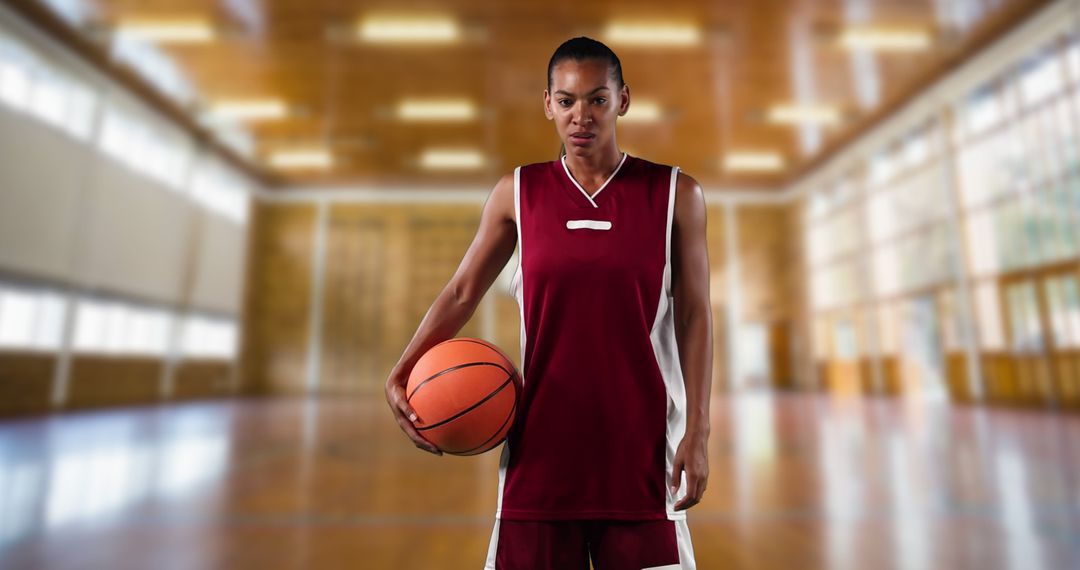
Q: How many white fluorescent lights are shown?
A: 11